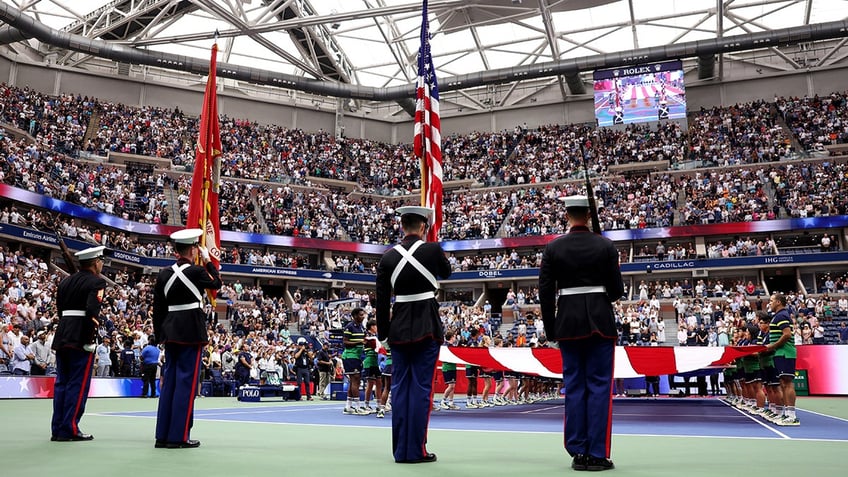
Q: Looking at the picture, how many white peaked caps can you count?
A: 4